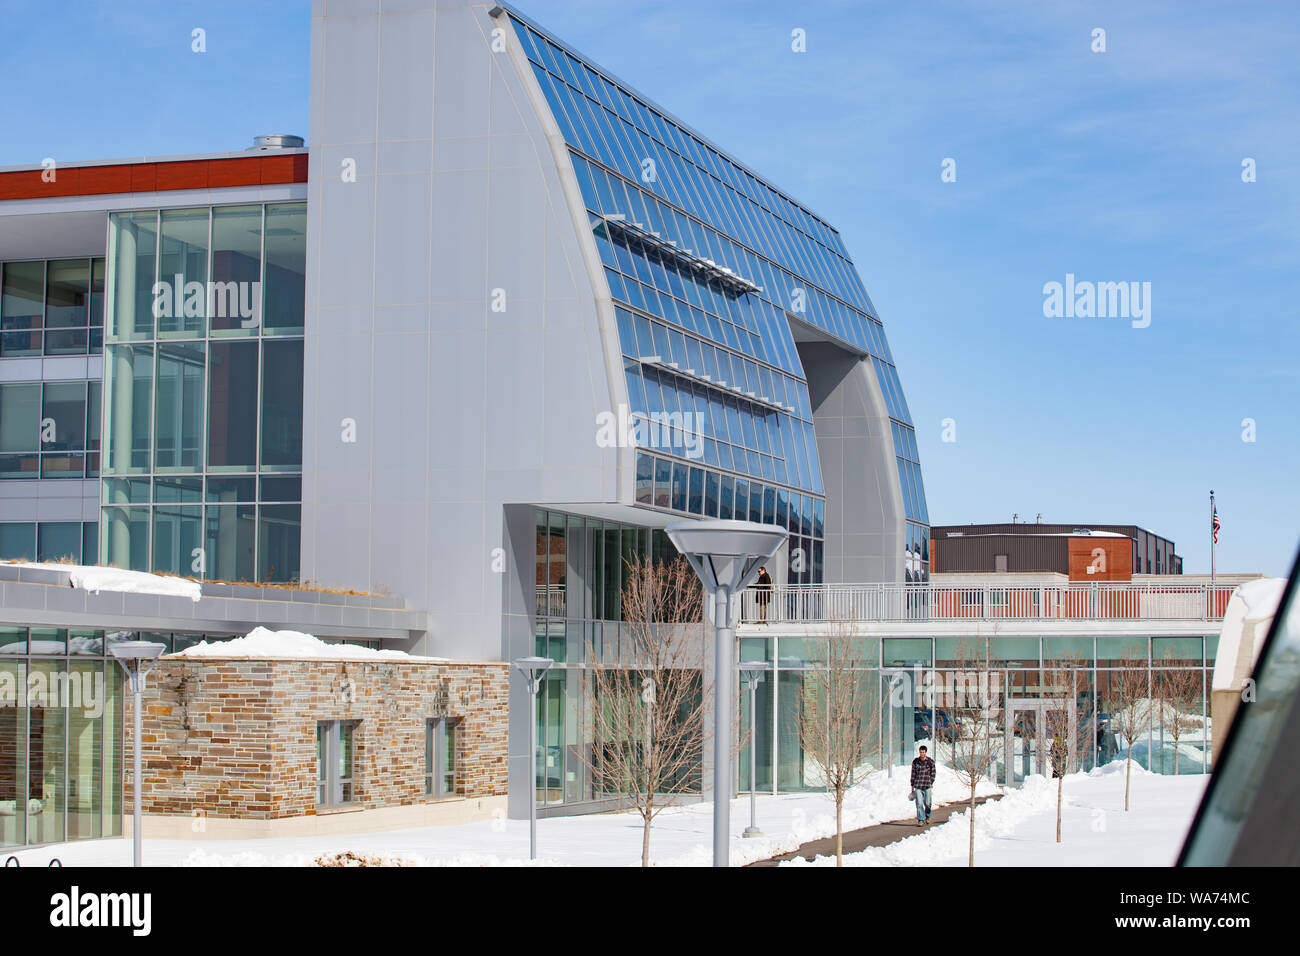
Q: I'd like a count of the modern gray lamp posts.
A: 5